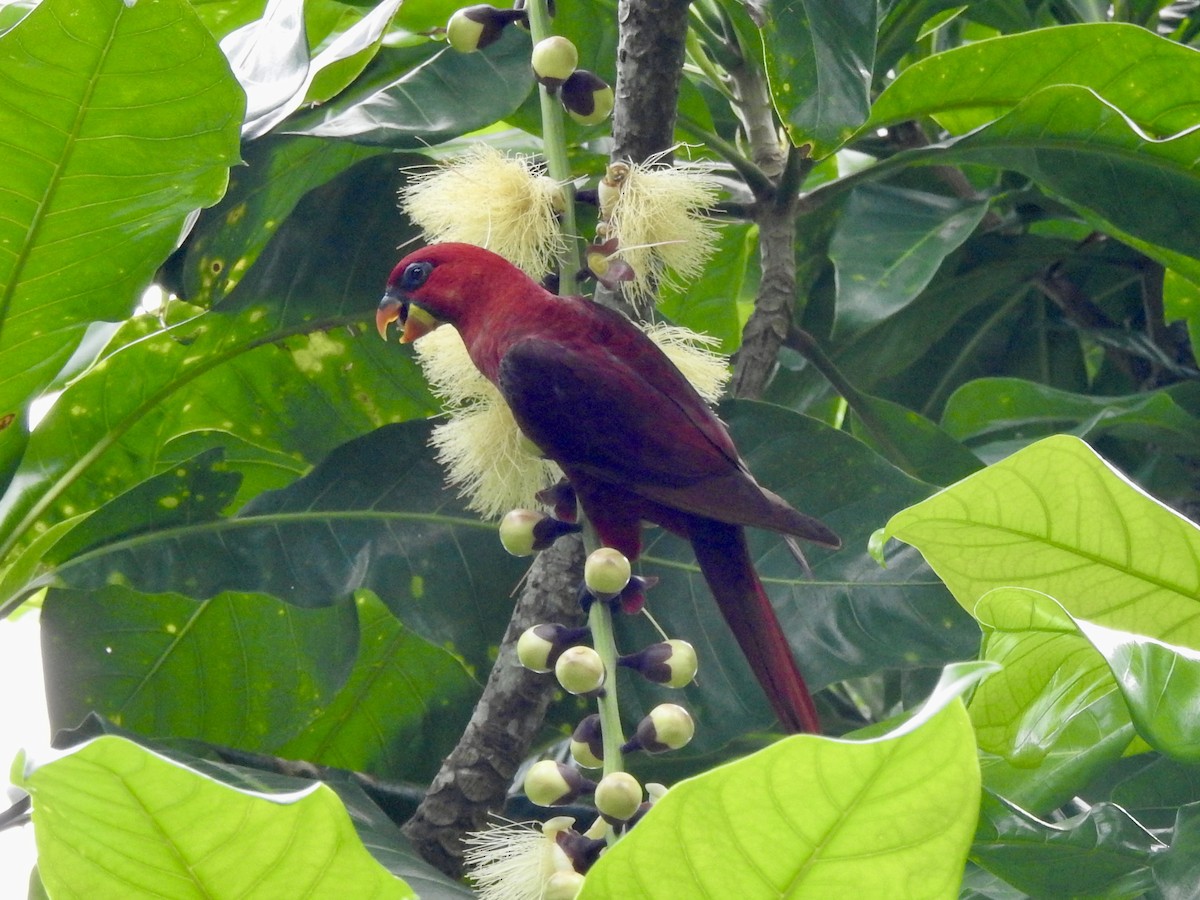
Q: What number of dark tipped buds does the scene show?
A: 12